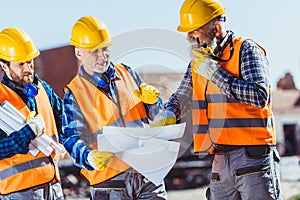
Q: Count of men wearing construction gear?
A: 3